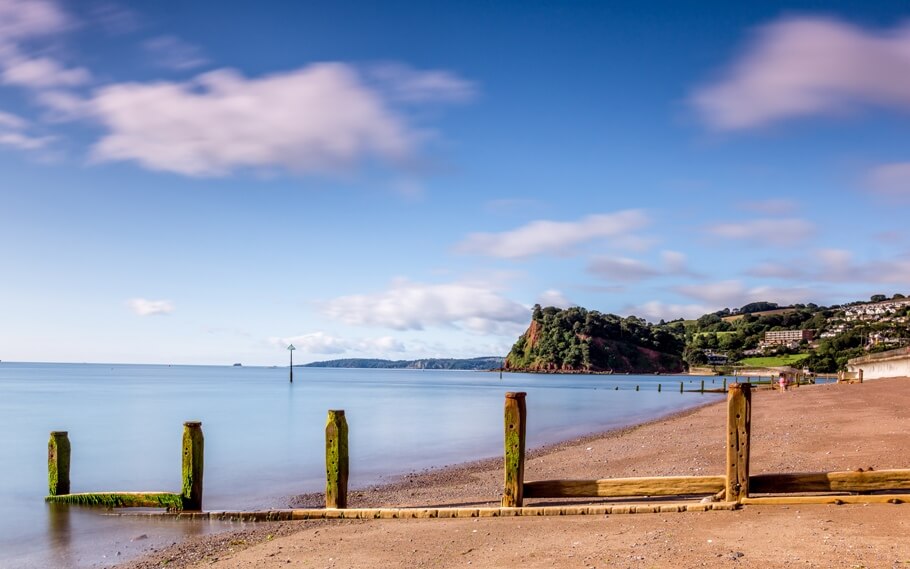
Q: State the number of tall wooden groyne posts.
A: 5